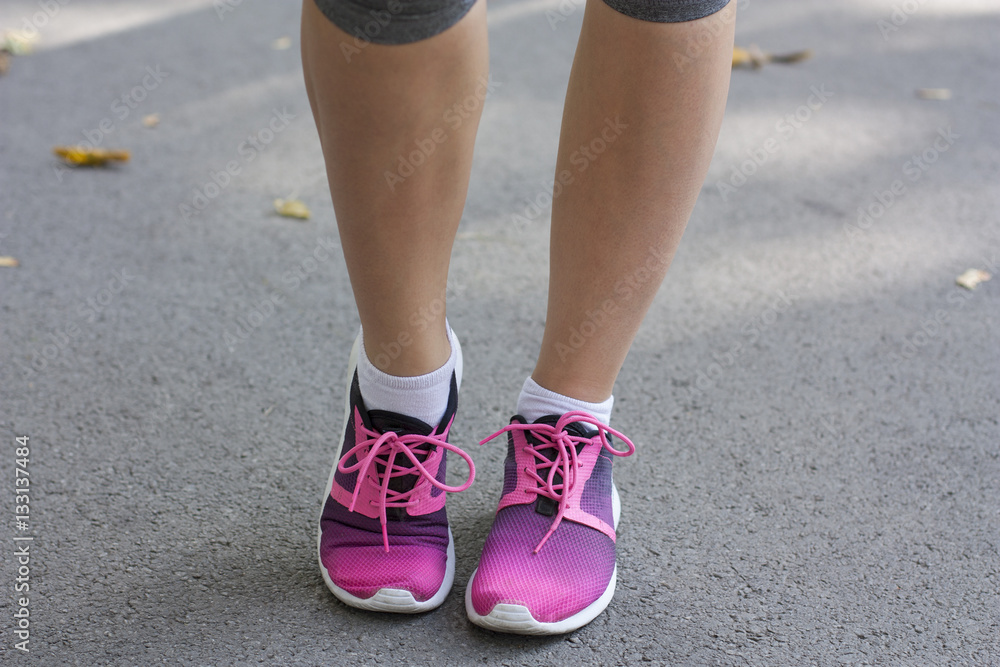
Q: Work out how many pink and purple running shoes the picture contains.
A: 2